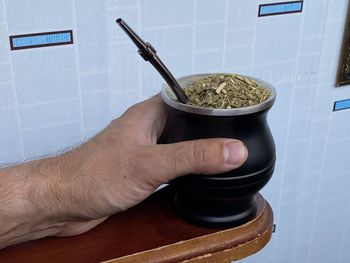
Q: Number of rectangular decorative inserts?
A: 3